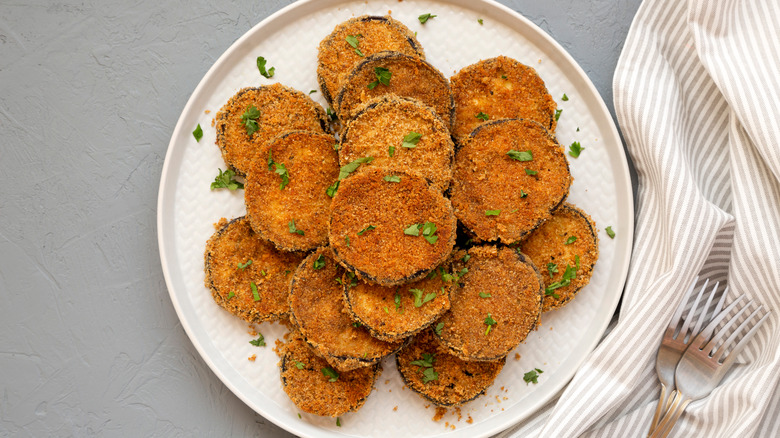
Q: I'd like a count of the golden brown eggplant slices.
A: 15